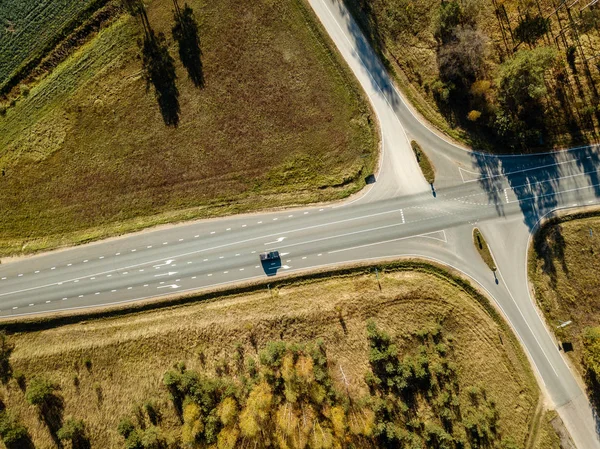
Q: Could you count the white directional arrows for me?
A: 6